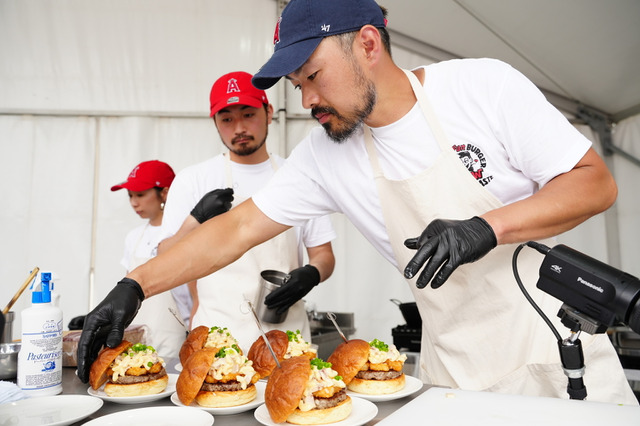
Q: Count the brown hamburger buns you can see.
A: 6